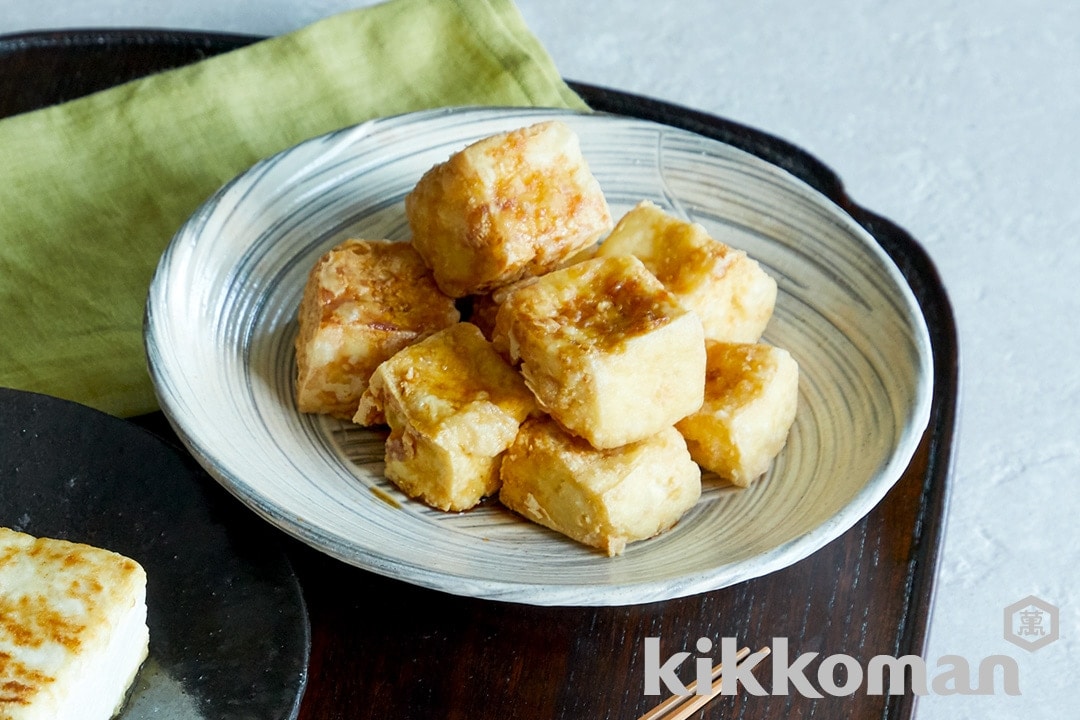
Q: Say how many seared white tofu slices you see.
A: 1